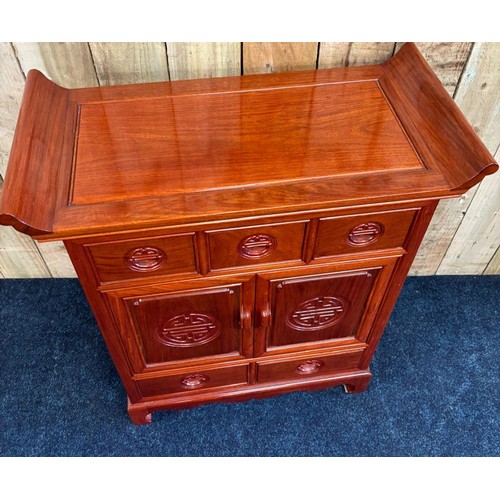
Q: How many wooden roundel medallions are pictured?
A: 7